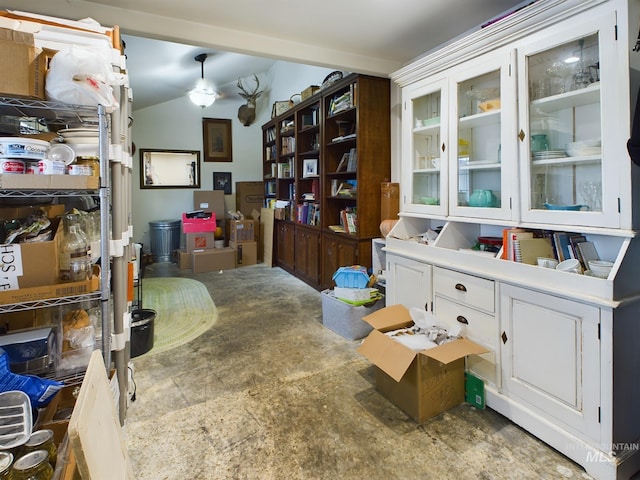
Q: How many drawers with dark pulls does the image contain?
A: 2